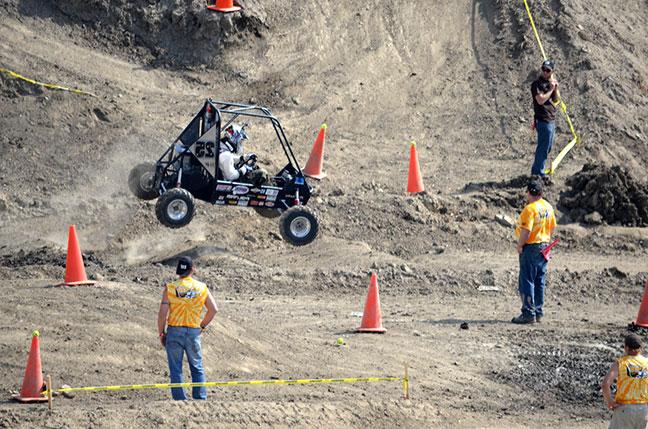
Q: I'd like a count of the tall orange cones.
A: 7